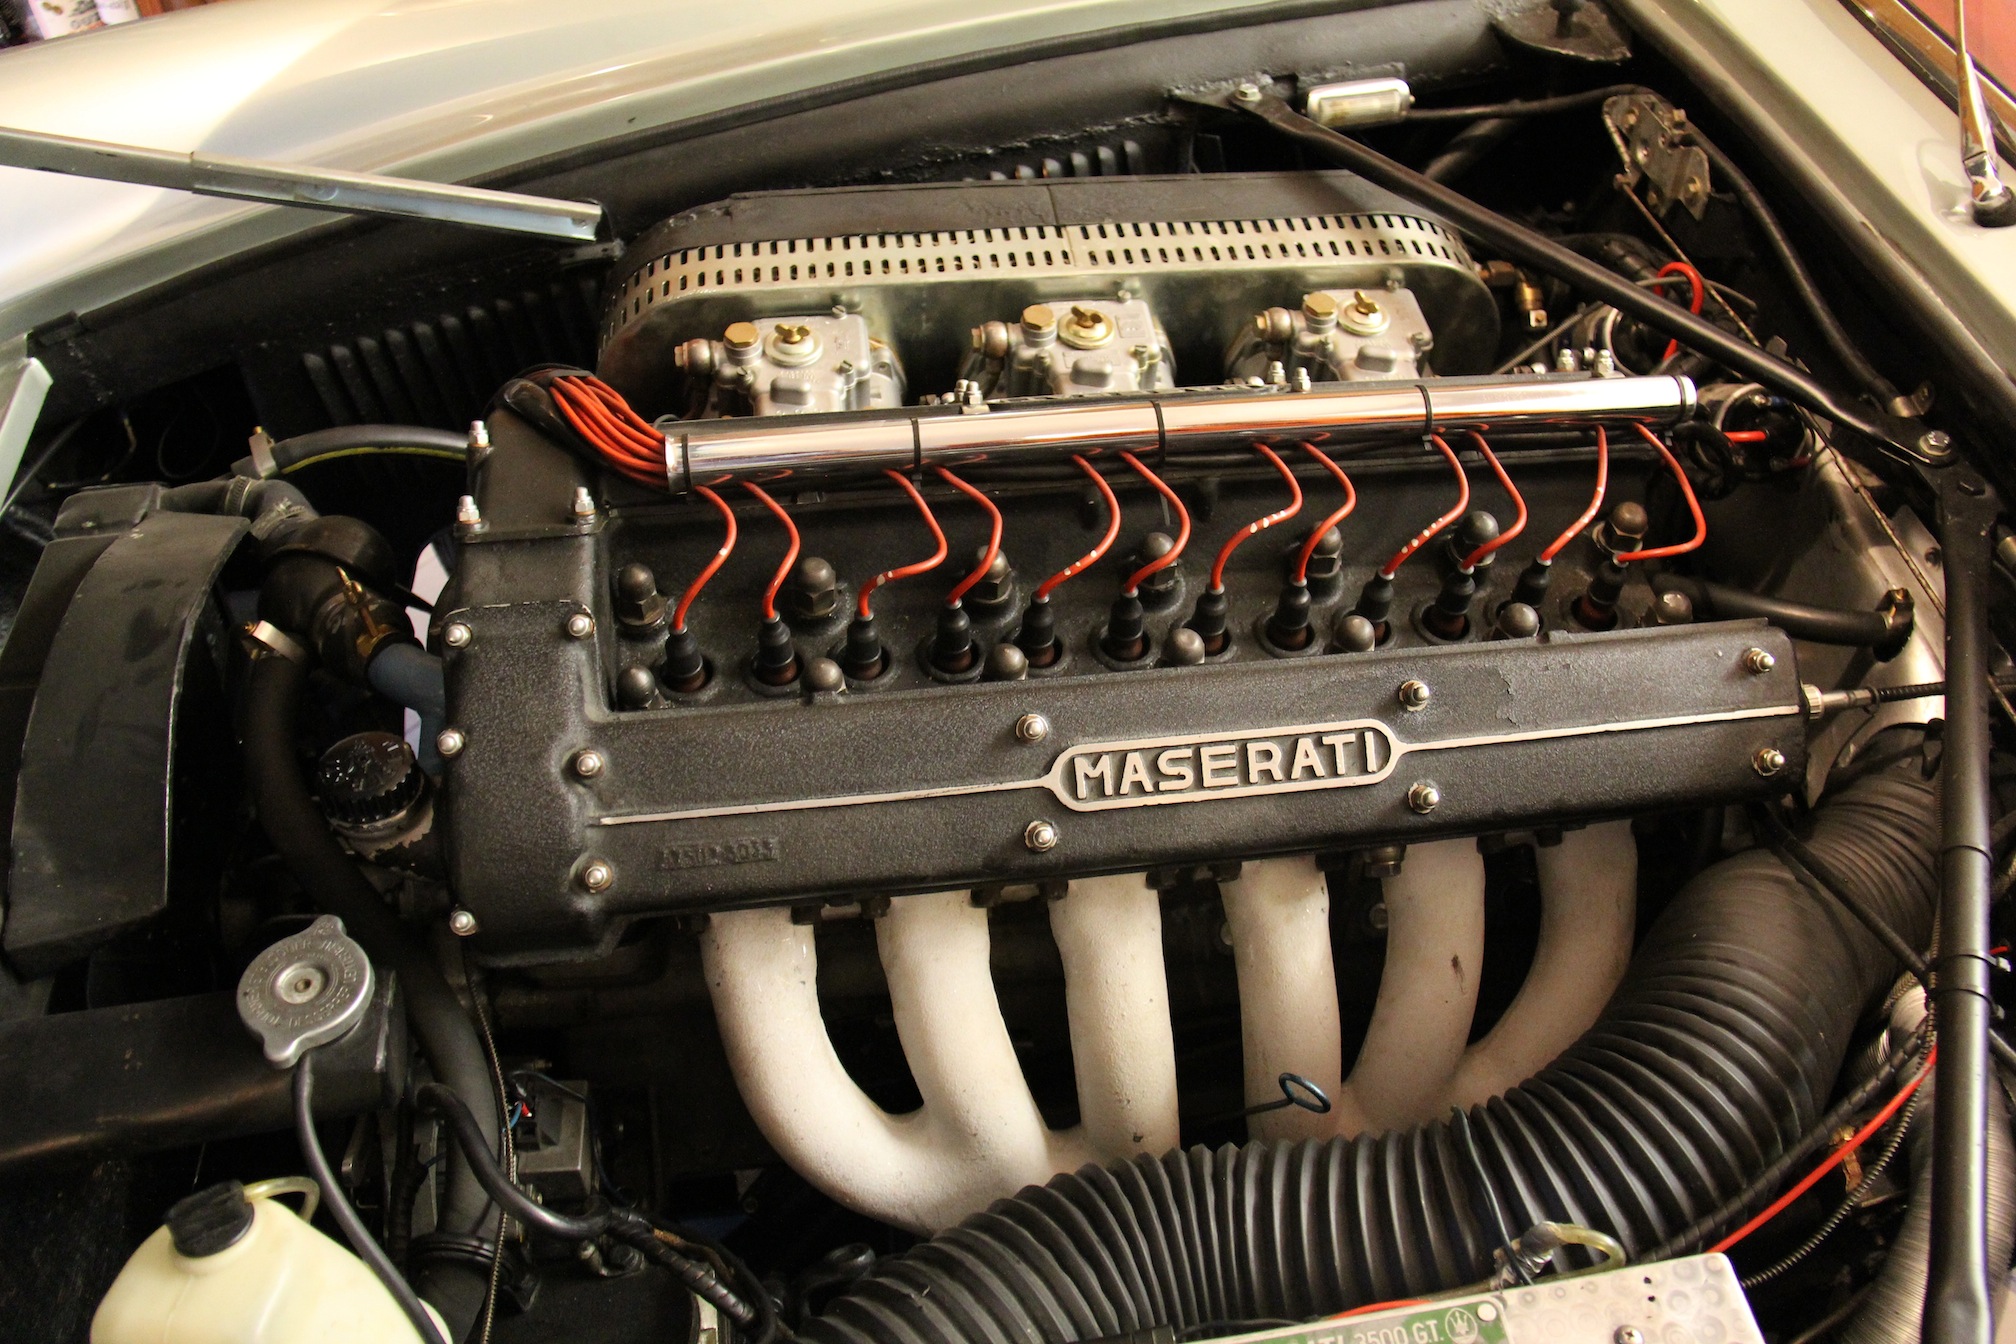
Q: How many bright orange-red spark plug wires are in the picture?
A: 12